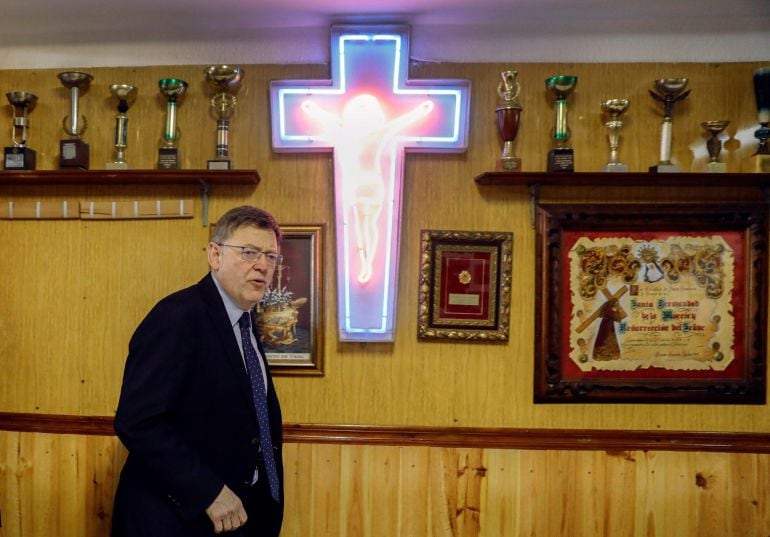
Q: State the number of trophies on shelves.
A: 11